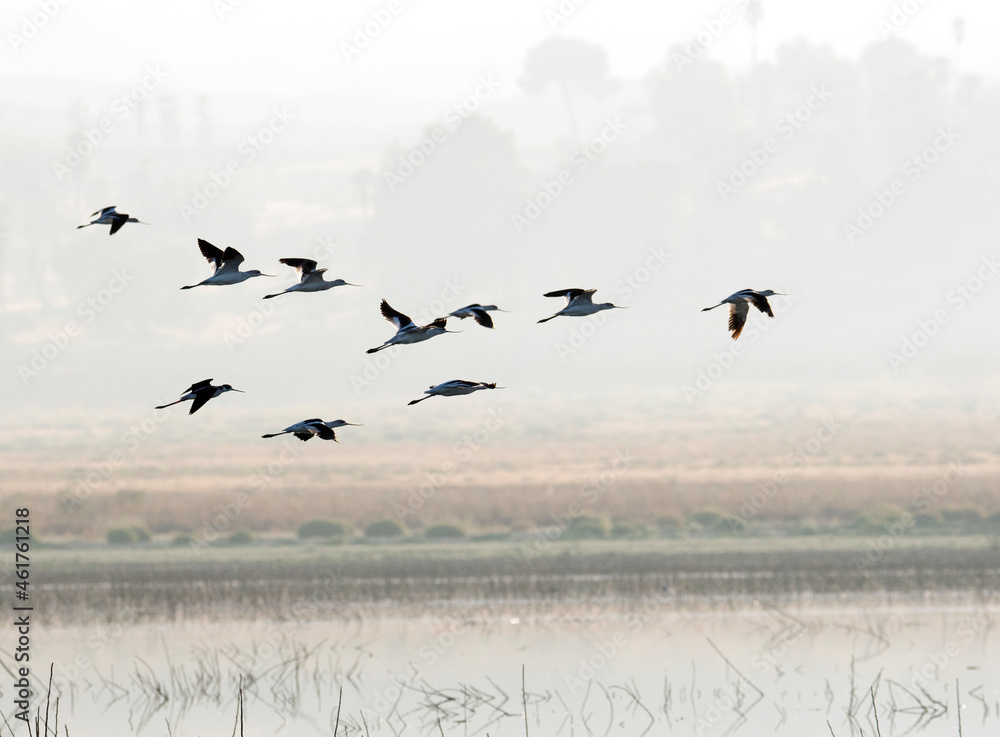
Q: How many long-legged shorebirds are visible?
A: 10